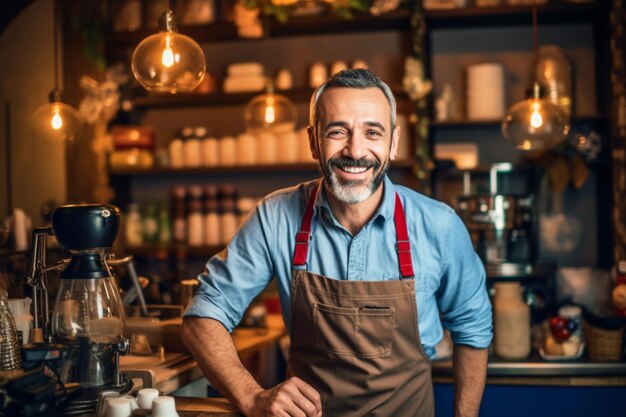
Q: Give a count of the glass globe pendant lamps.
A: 4